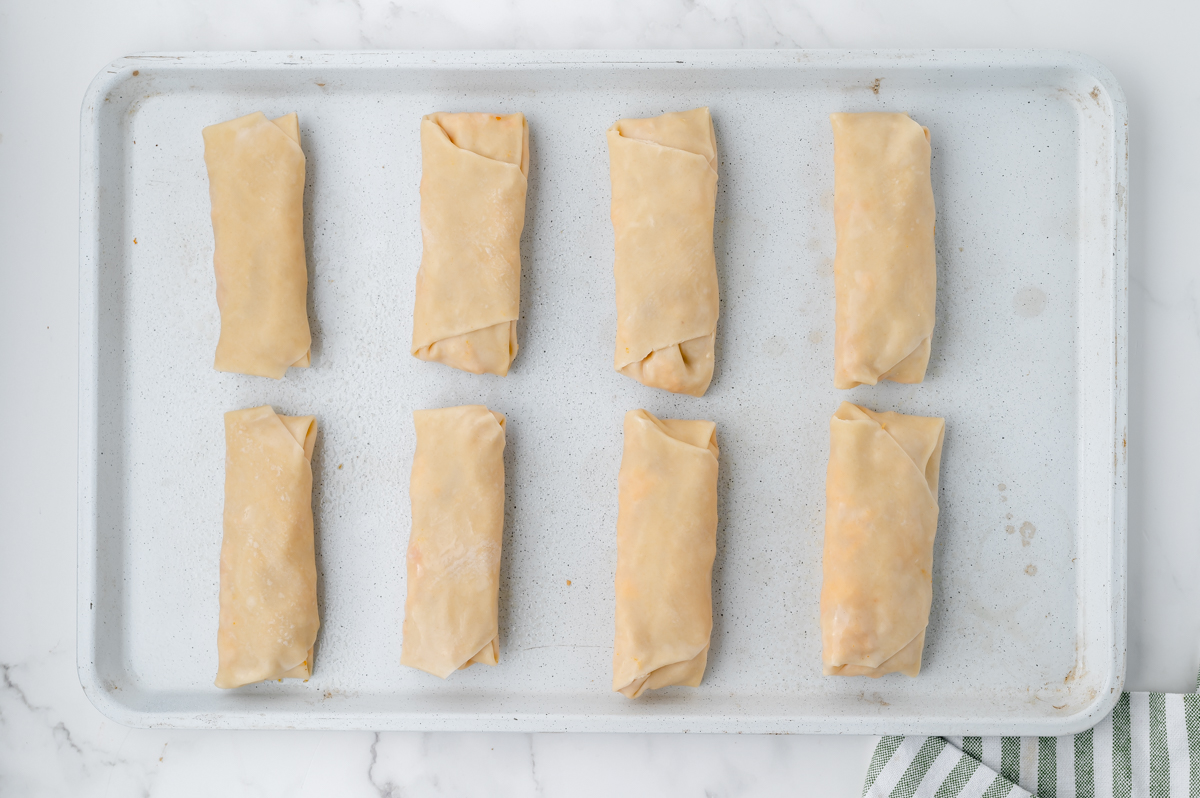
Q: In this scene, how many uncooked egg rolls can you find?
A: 8